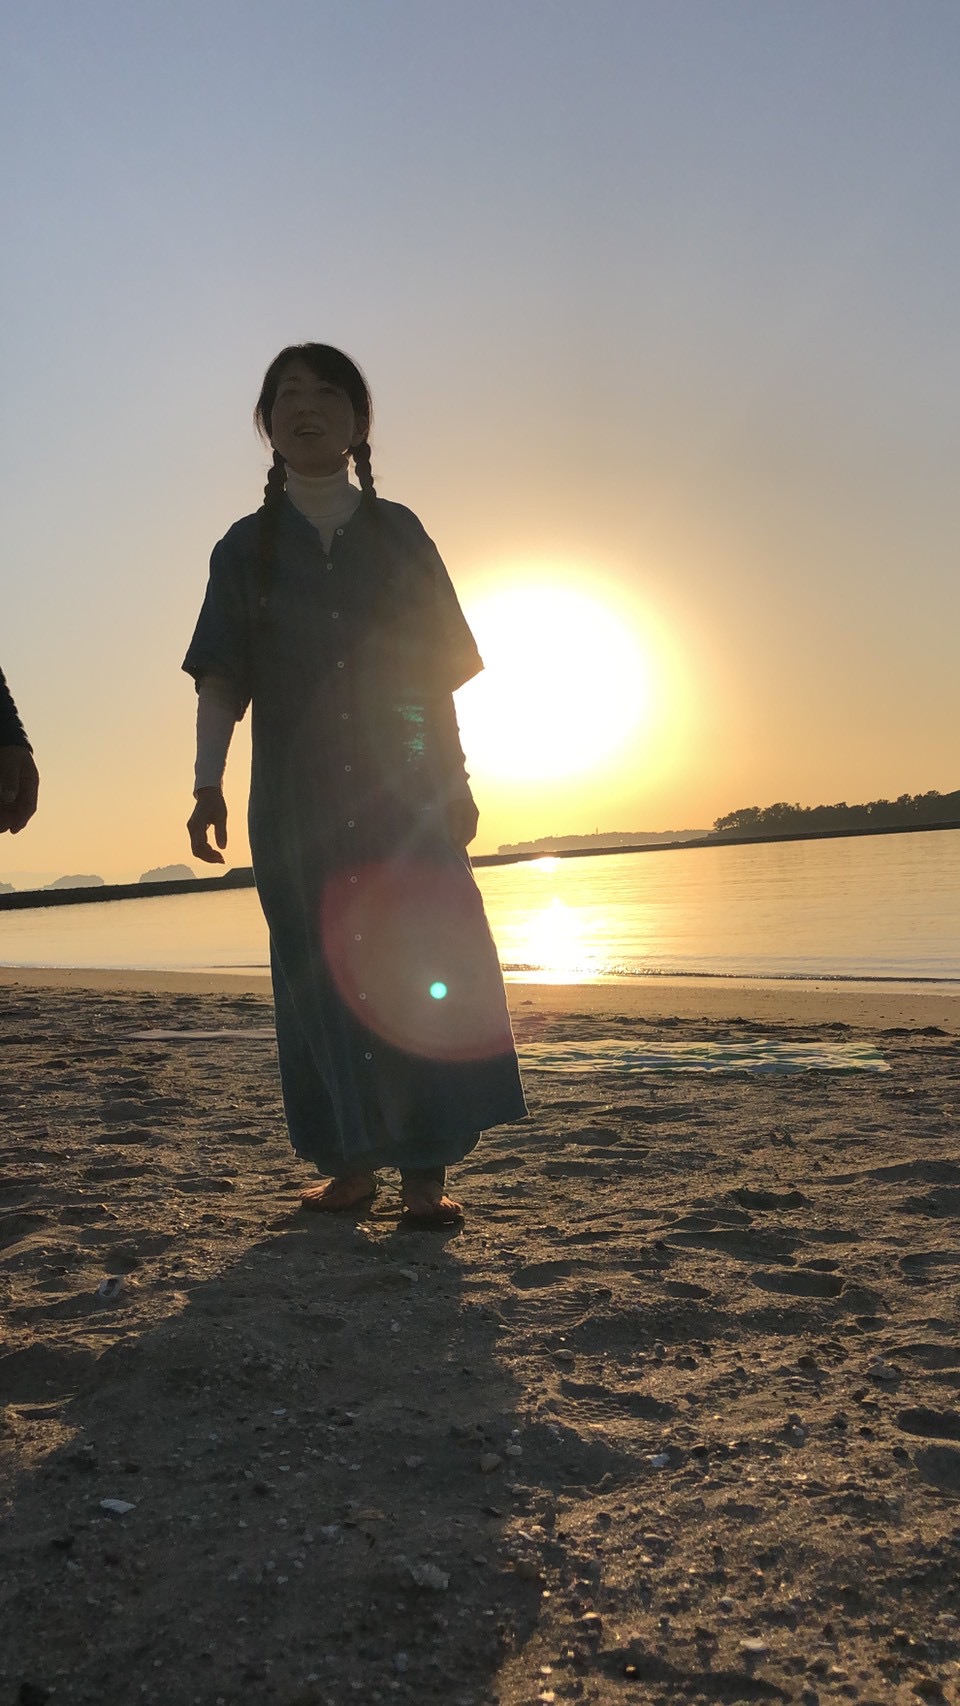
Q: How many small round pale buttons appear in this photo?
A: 11